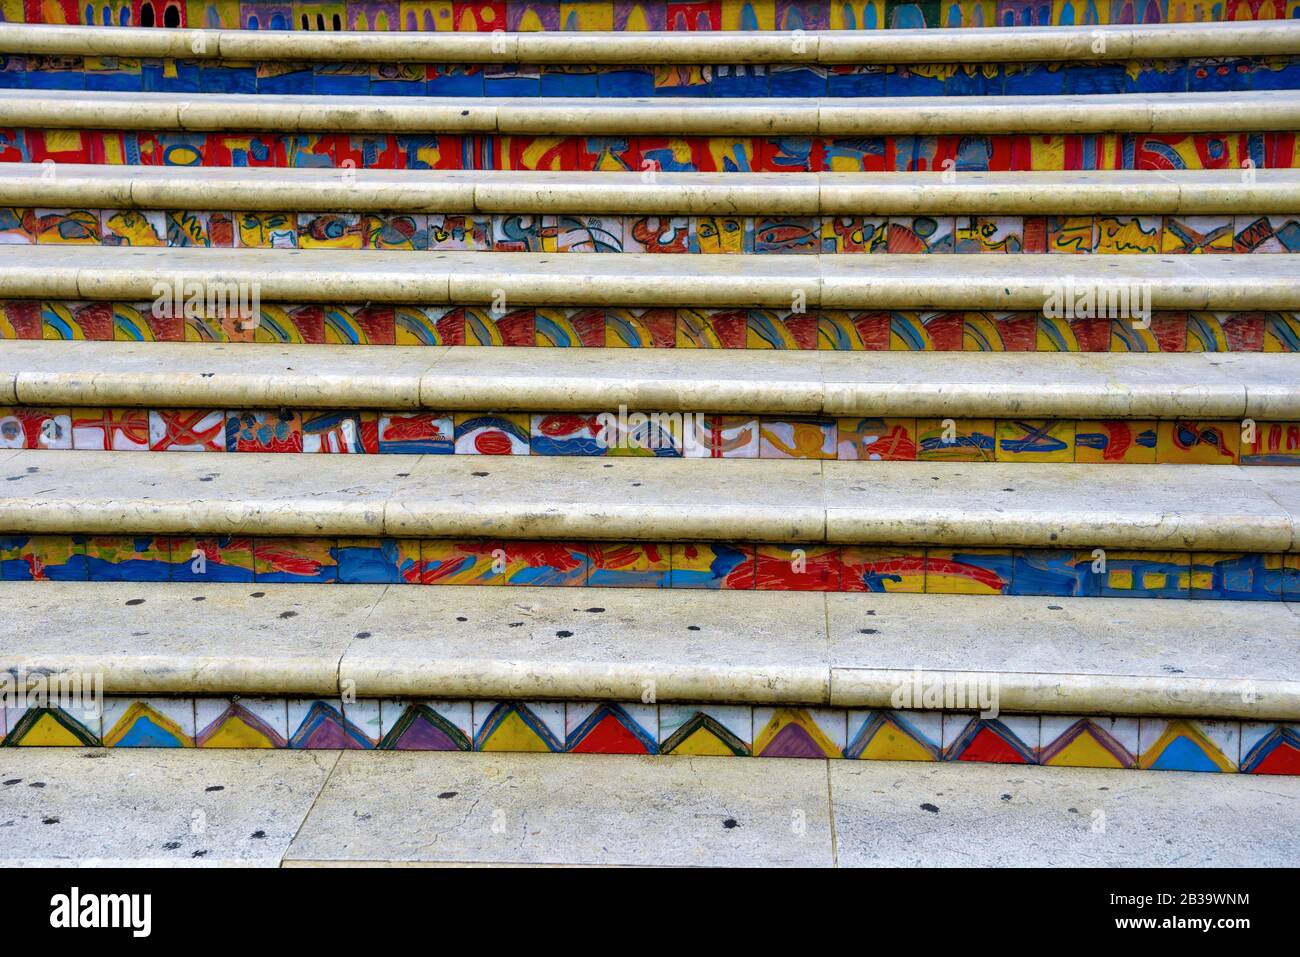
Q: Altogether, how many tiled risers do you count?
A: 8